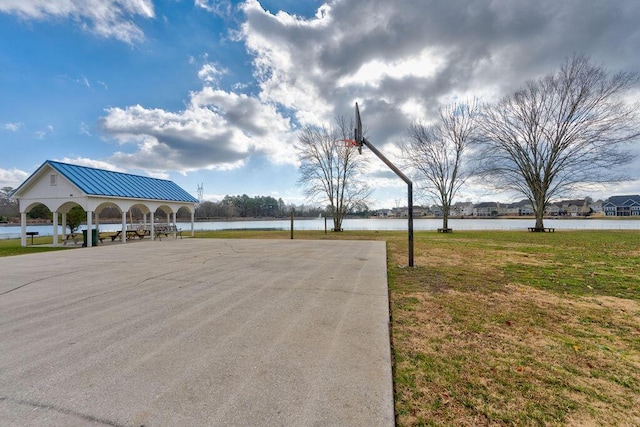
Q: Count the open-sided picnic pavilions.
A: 1